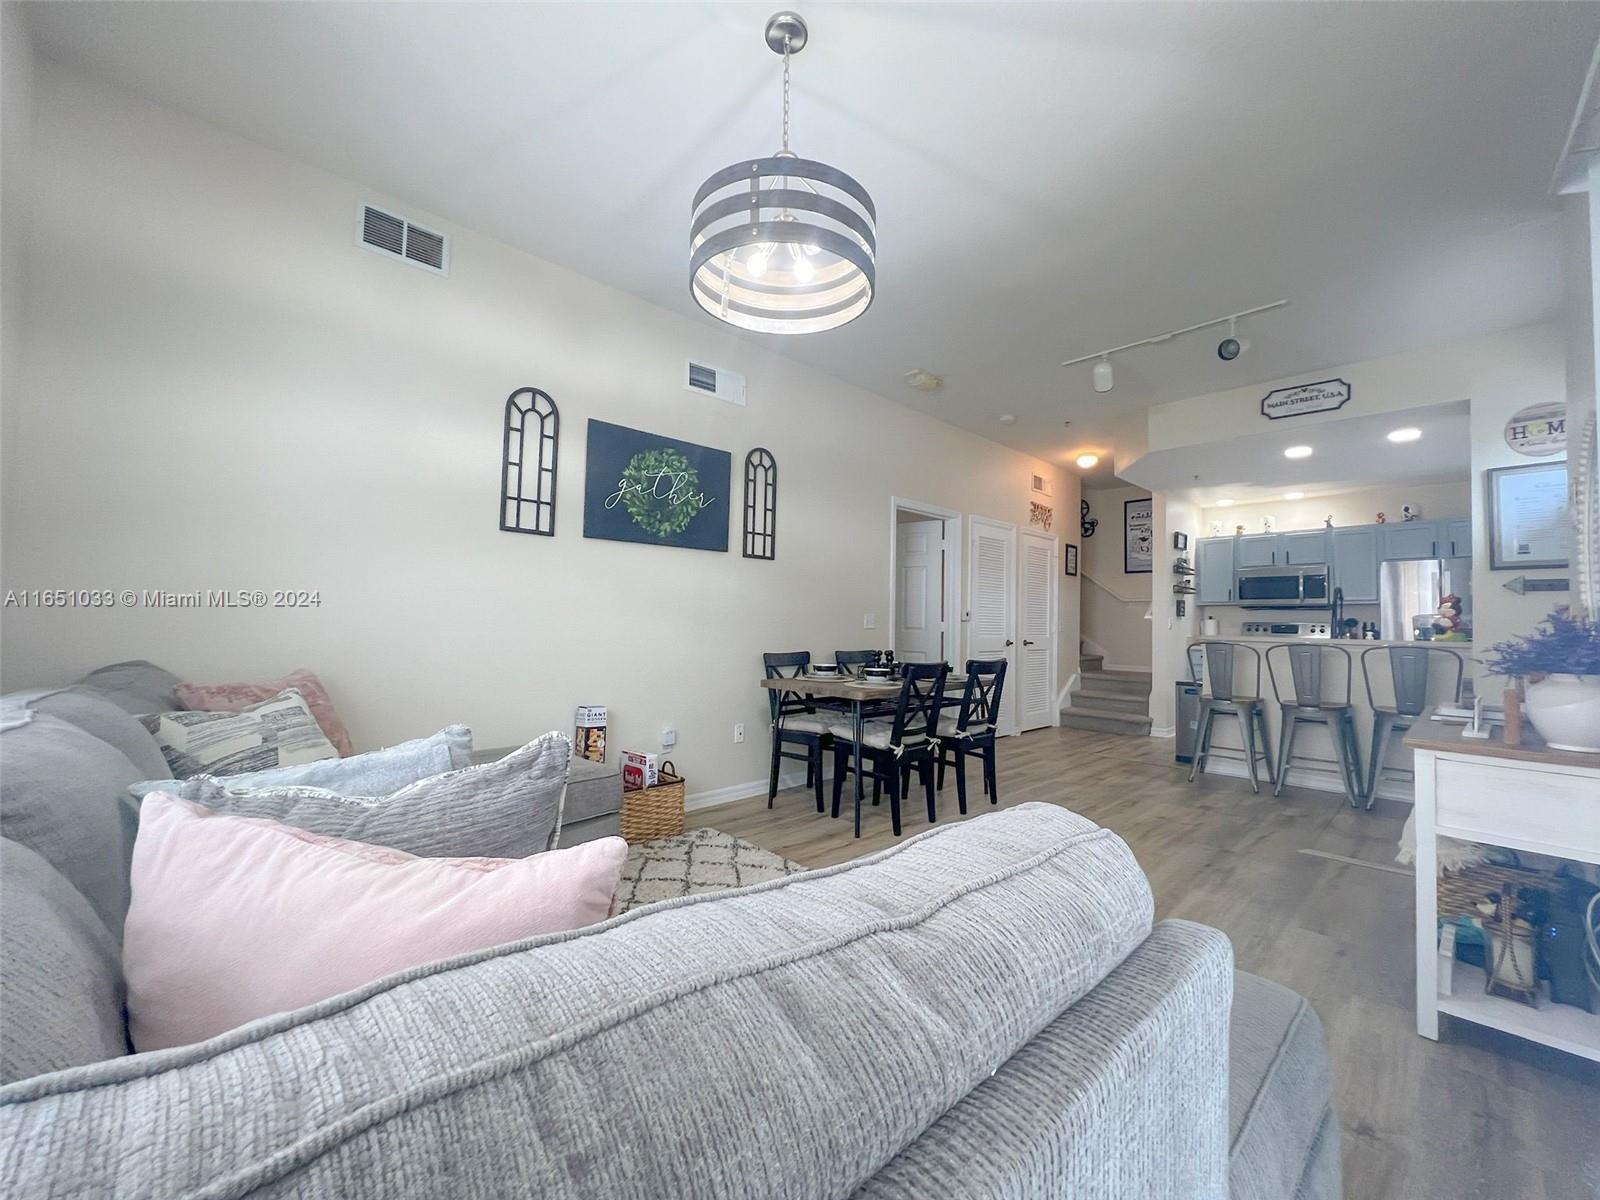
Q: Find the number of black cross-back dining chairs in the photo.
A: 4